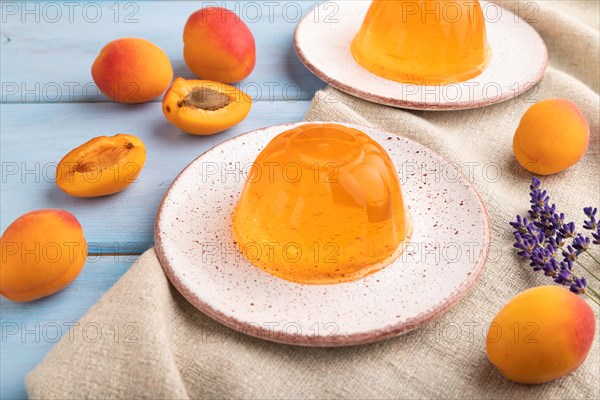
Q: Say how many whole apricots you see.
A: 5